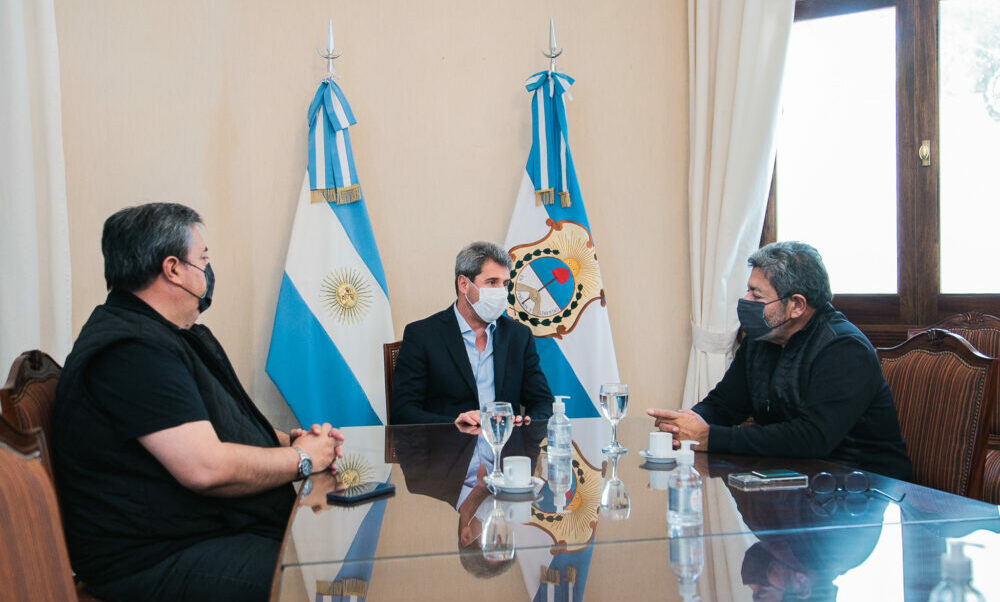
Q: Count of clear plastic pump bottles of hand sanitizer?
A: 3